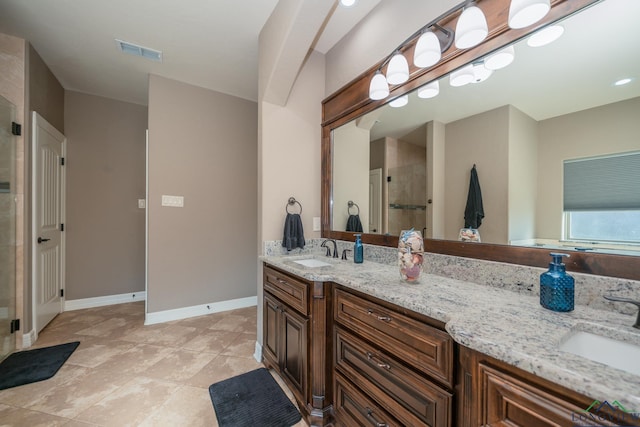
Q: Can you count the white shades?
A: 5